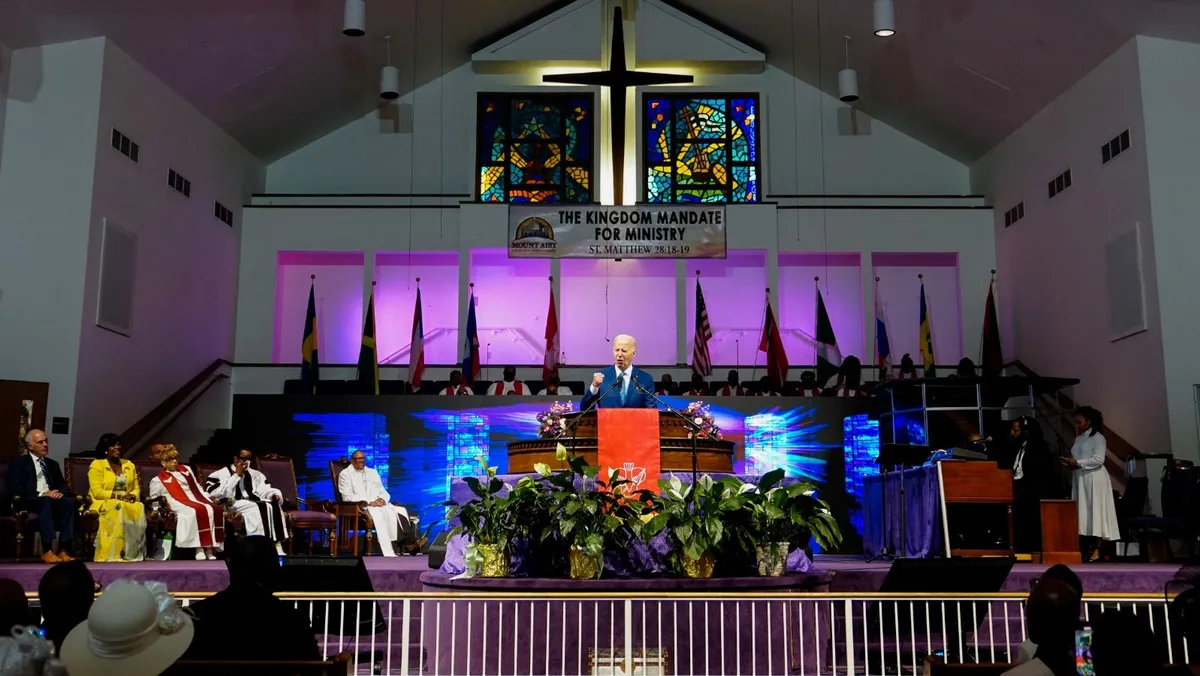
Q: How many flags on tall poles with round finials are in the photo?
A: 11